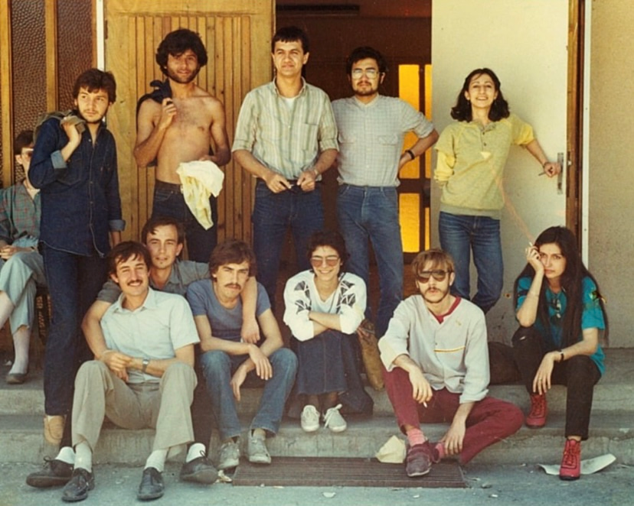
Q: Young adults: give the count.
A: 12